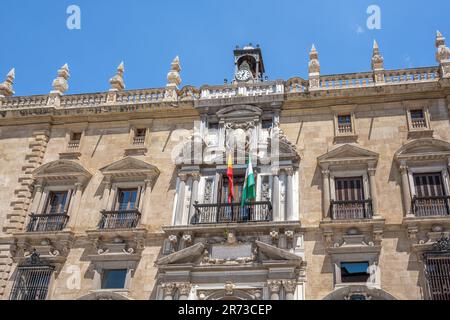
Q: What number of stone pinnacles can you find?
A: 7